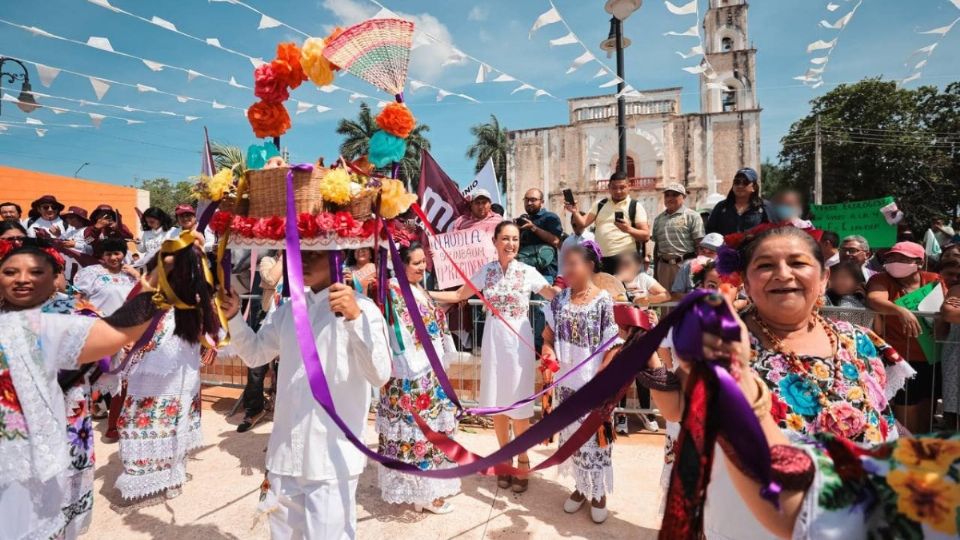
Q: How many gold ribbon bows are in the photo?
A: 1